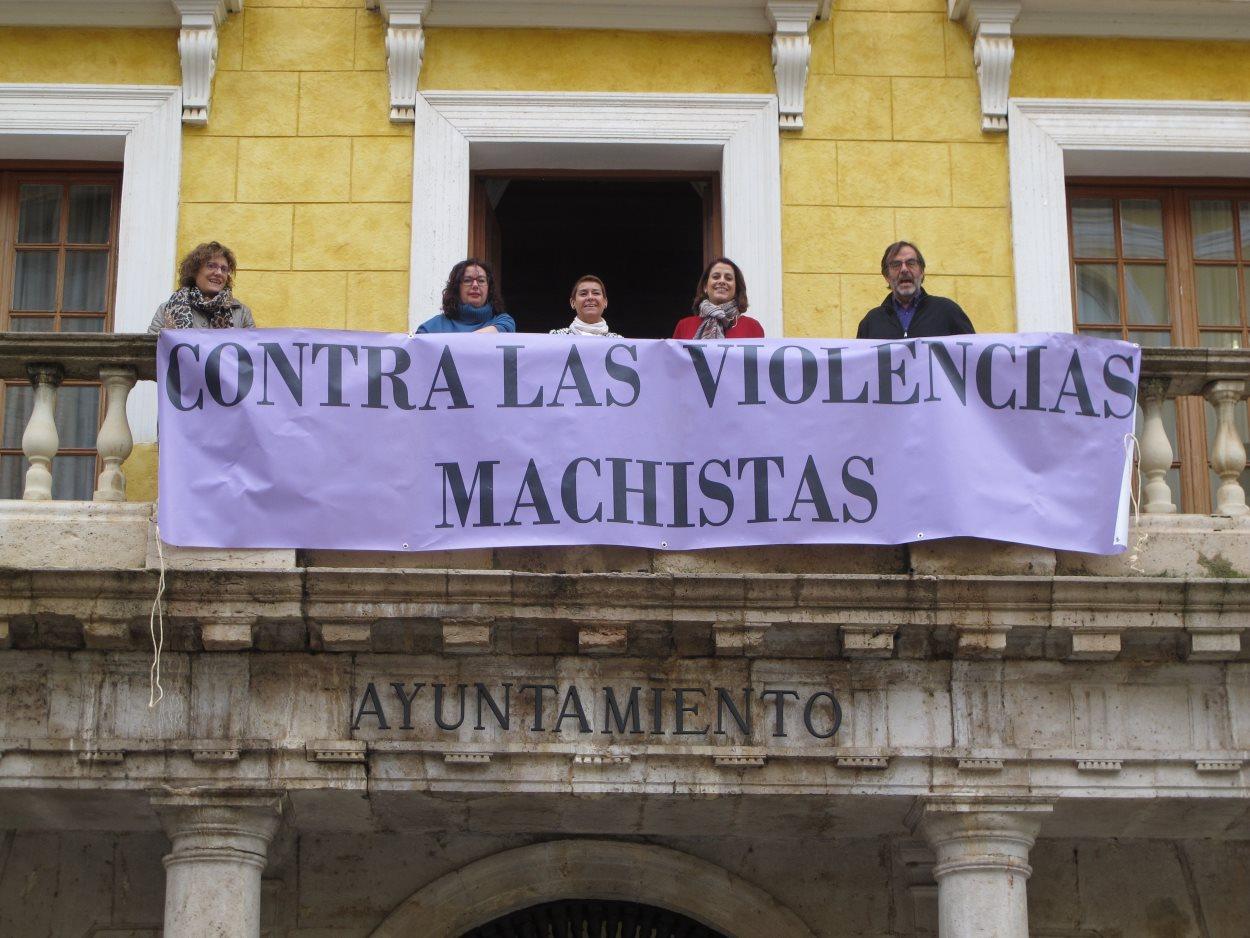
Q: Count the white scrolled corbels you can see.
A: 4